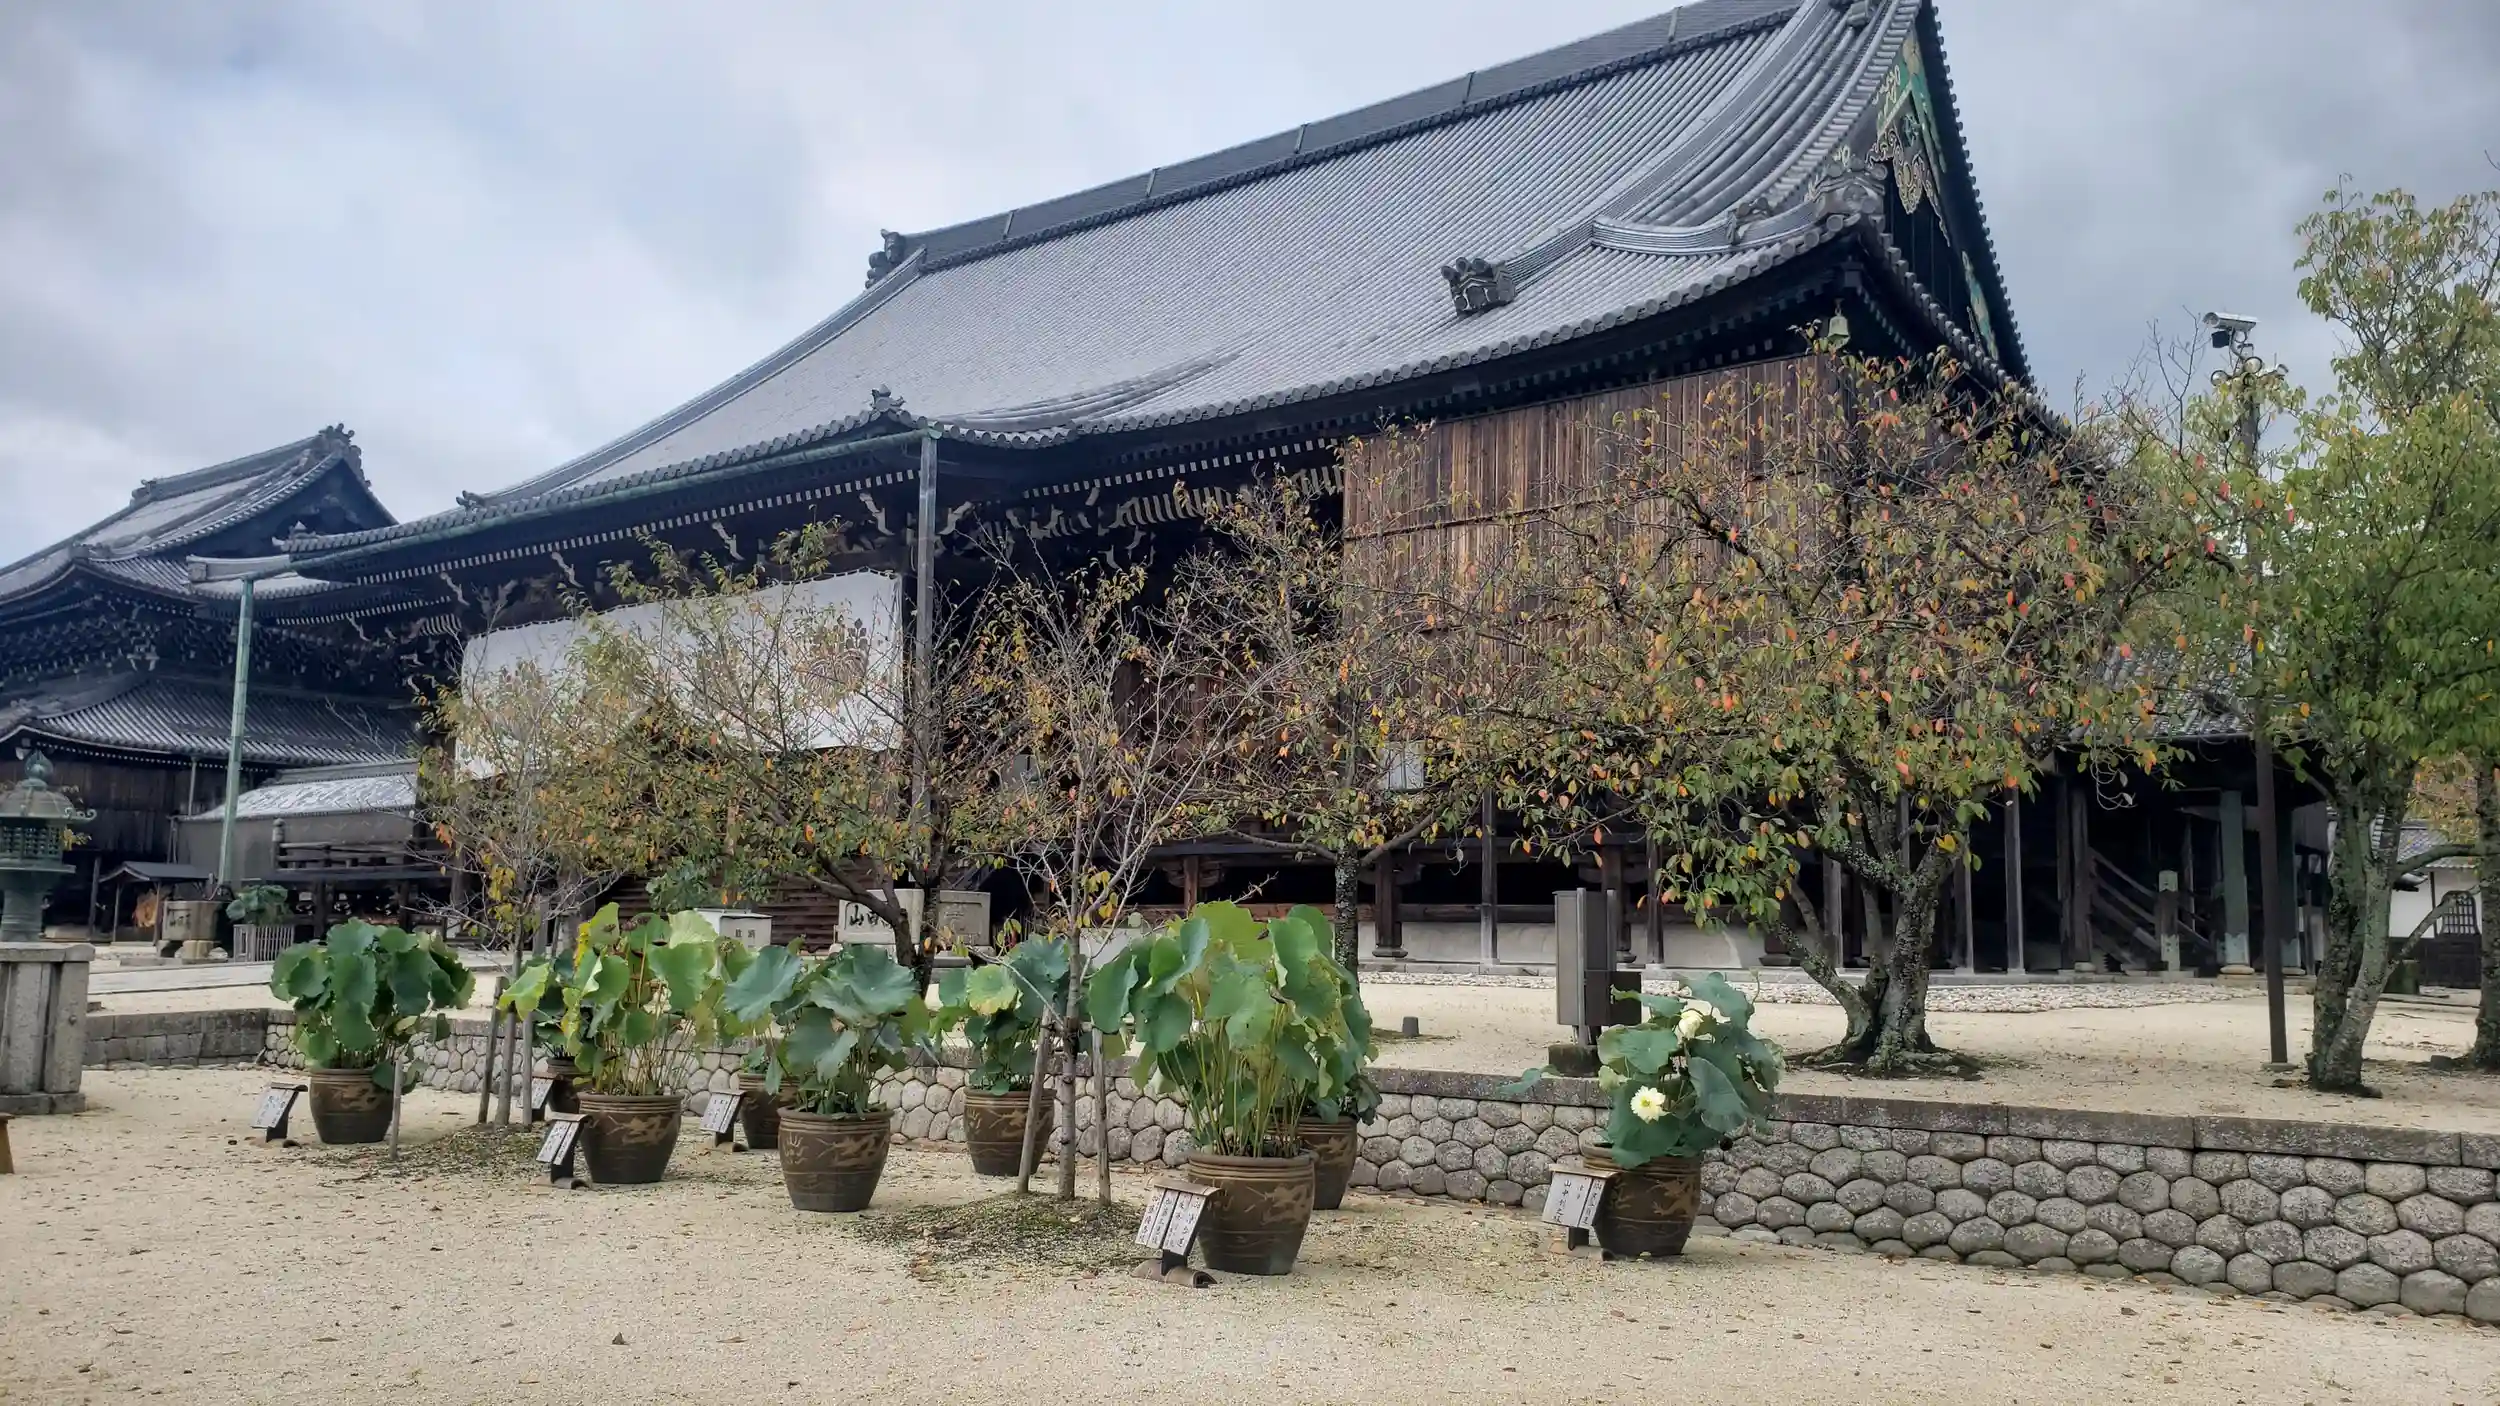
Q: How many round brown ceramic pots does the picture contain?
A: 9